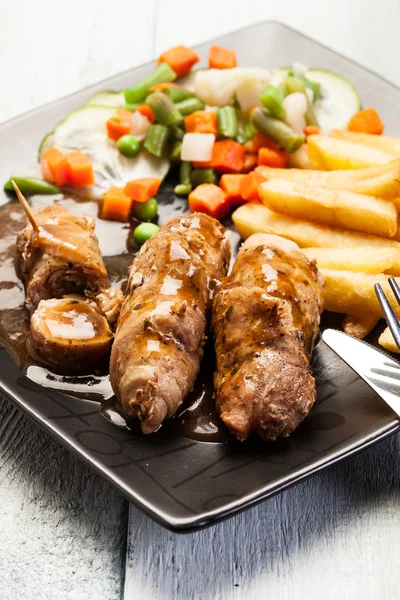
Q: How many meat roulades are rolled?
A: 3